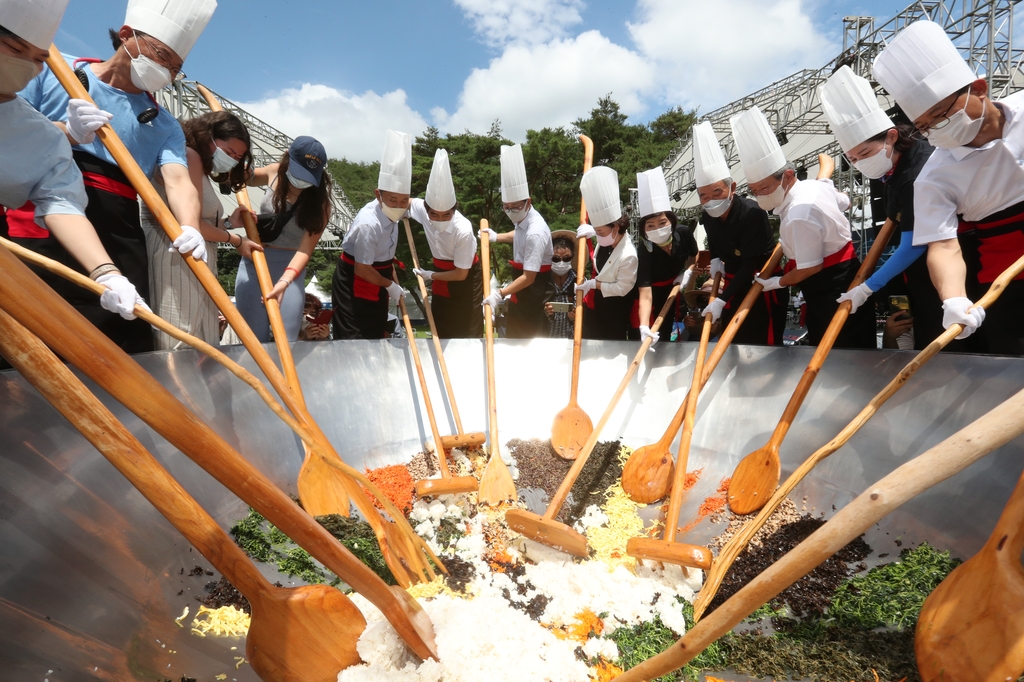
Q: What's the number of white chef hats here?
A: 11